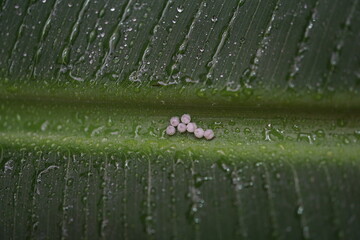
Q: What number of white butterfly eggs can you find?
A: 7